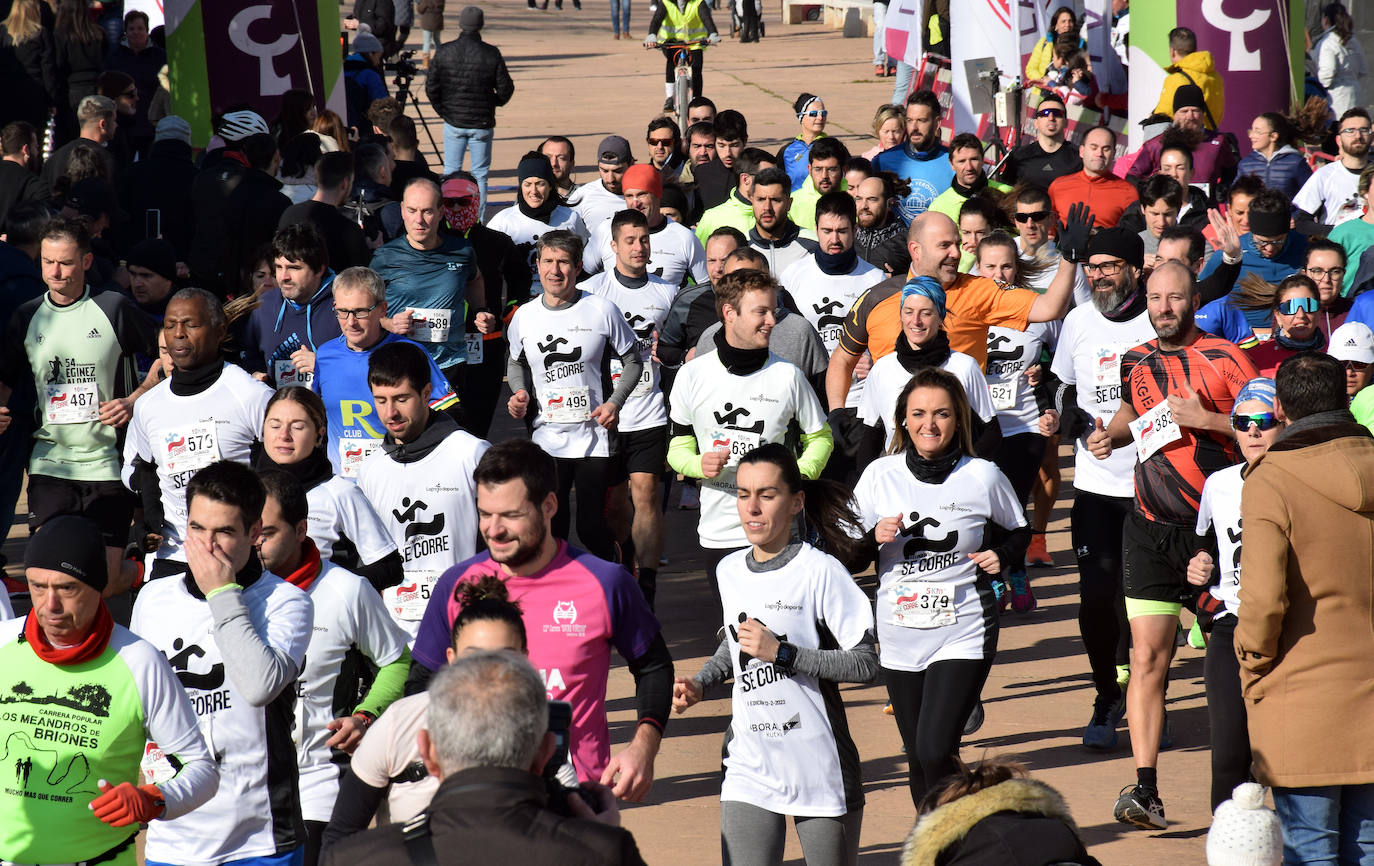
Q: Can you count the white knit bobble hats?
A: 1